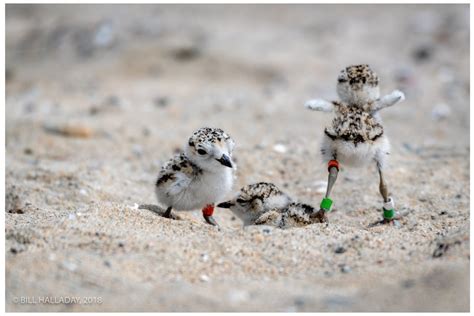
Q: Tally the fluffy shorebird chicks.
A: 3